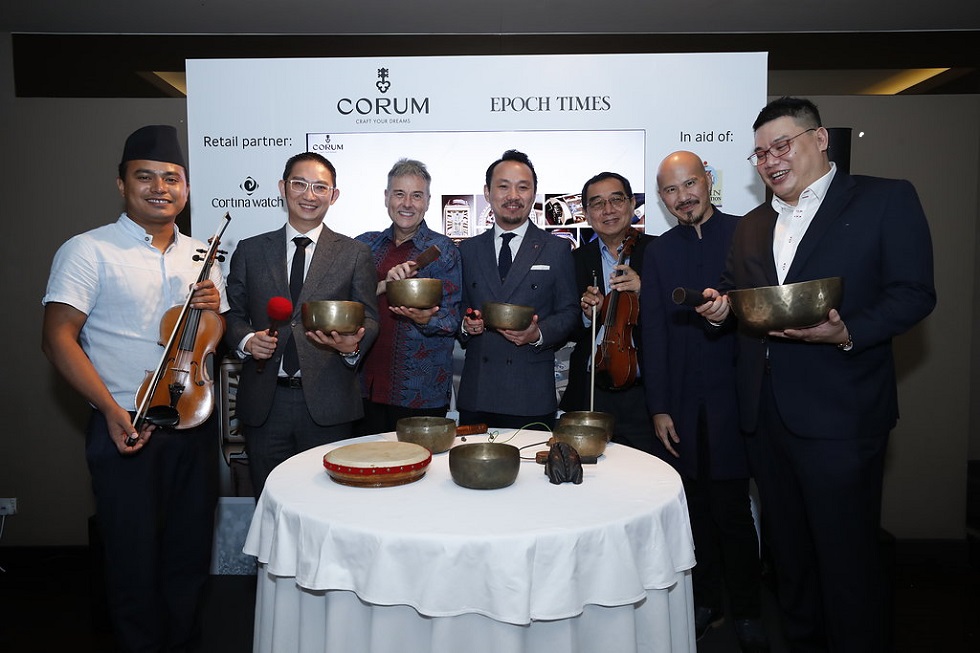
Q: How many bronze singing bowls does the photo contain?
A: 8